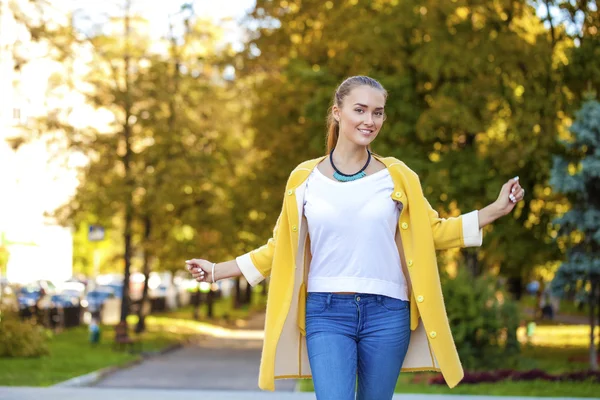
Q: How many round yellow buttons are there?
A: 7